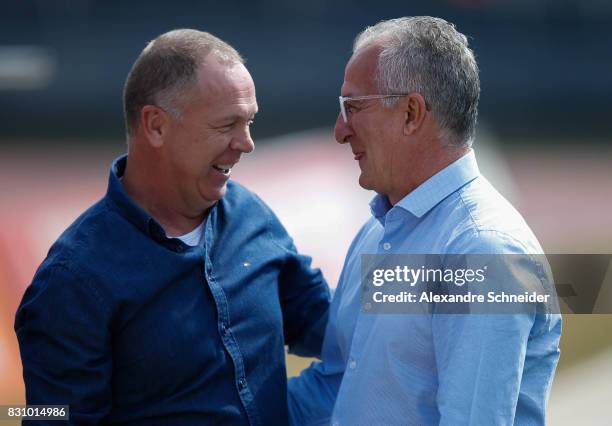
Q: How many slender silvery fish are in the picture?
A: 0